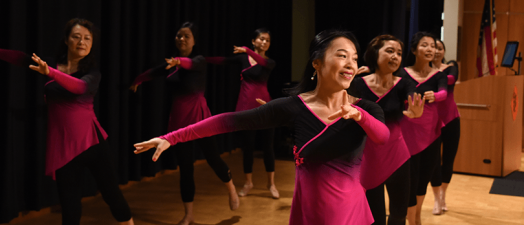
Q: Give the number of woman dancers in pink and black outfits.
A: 7